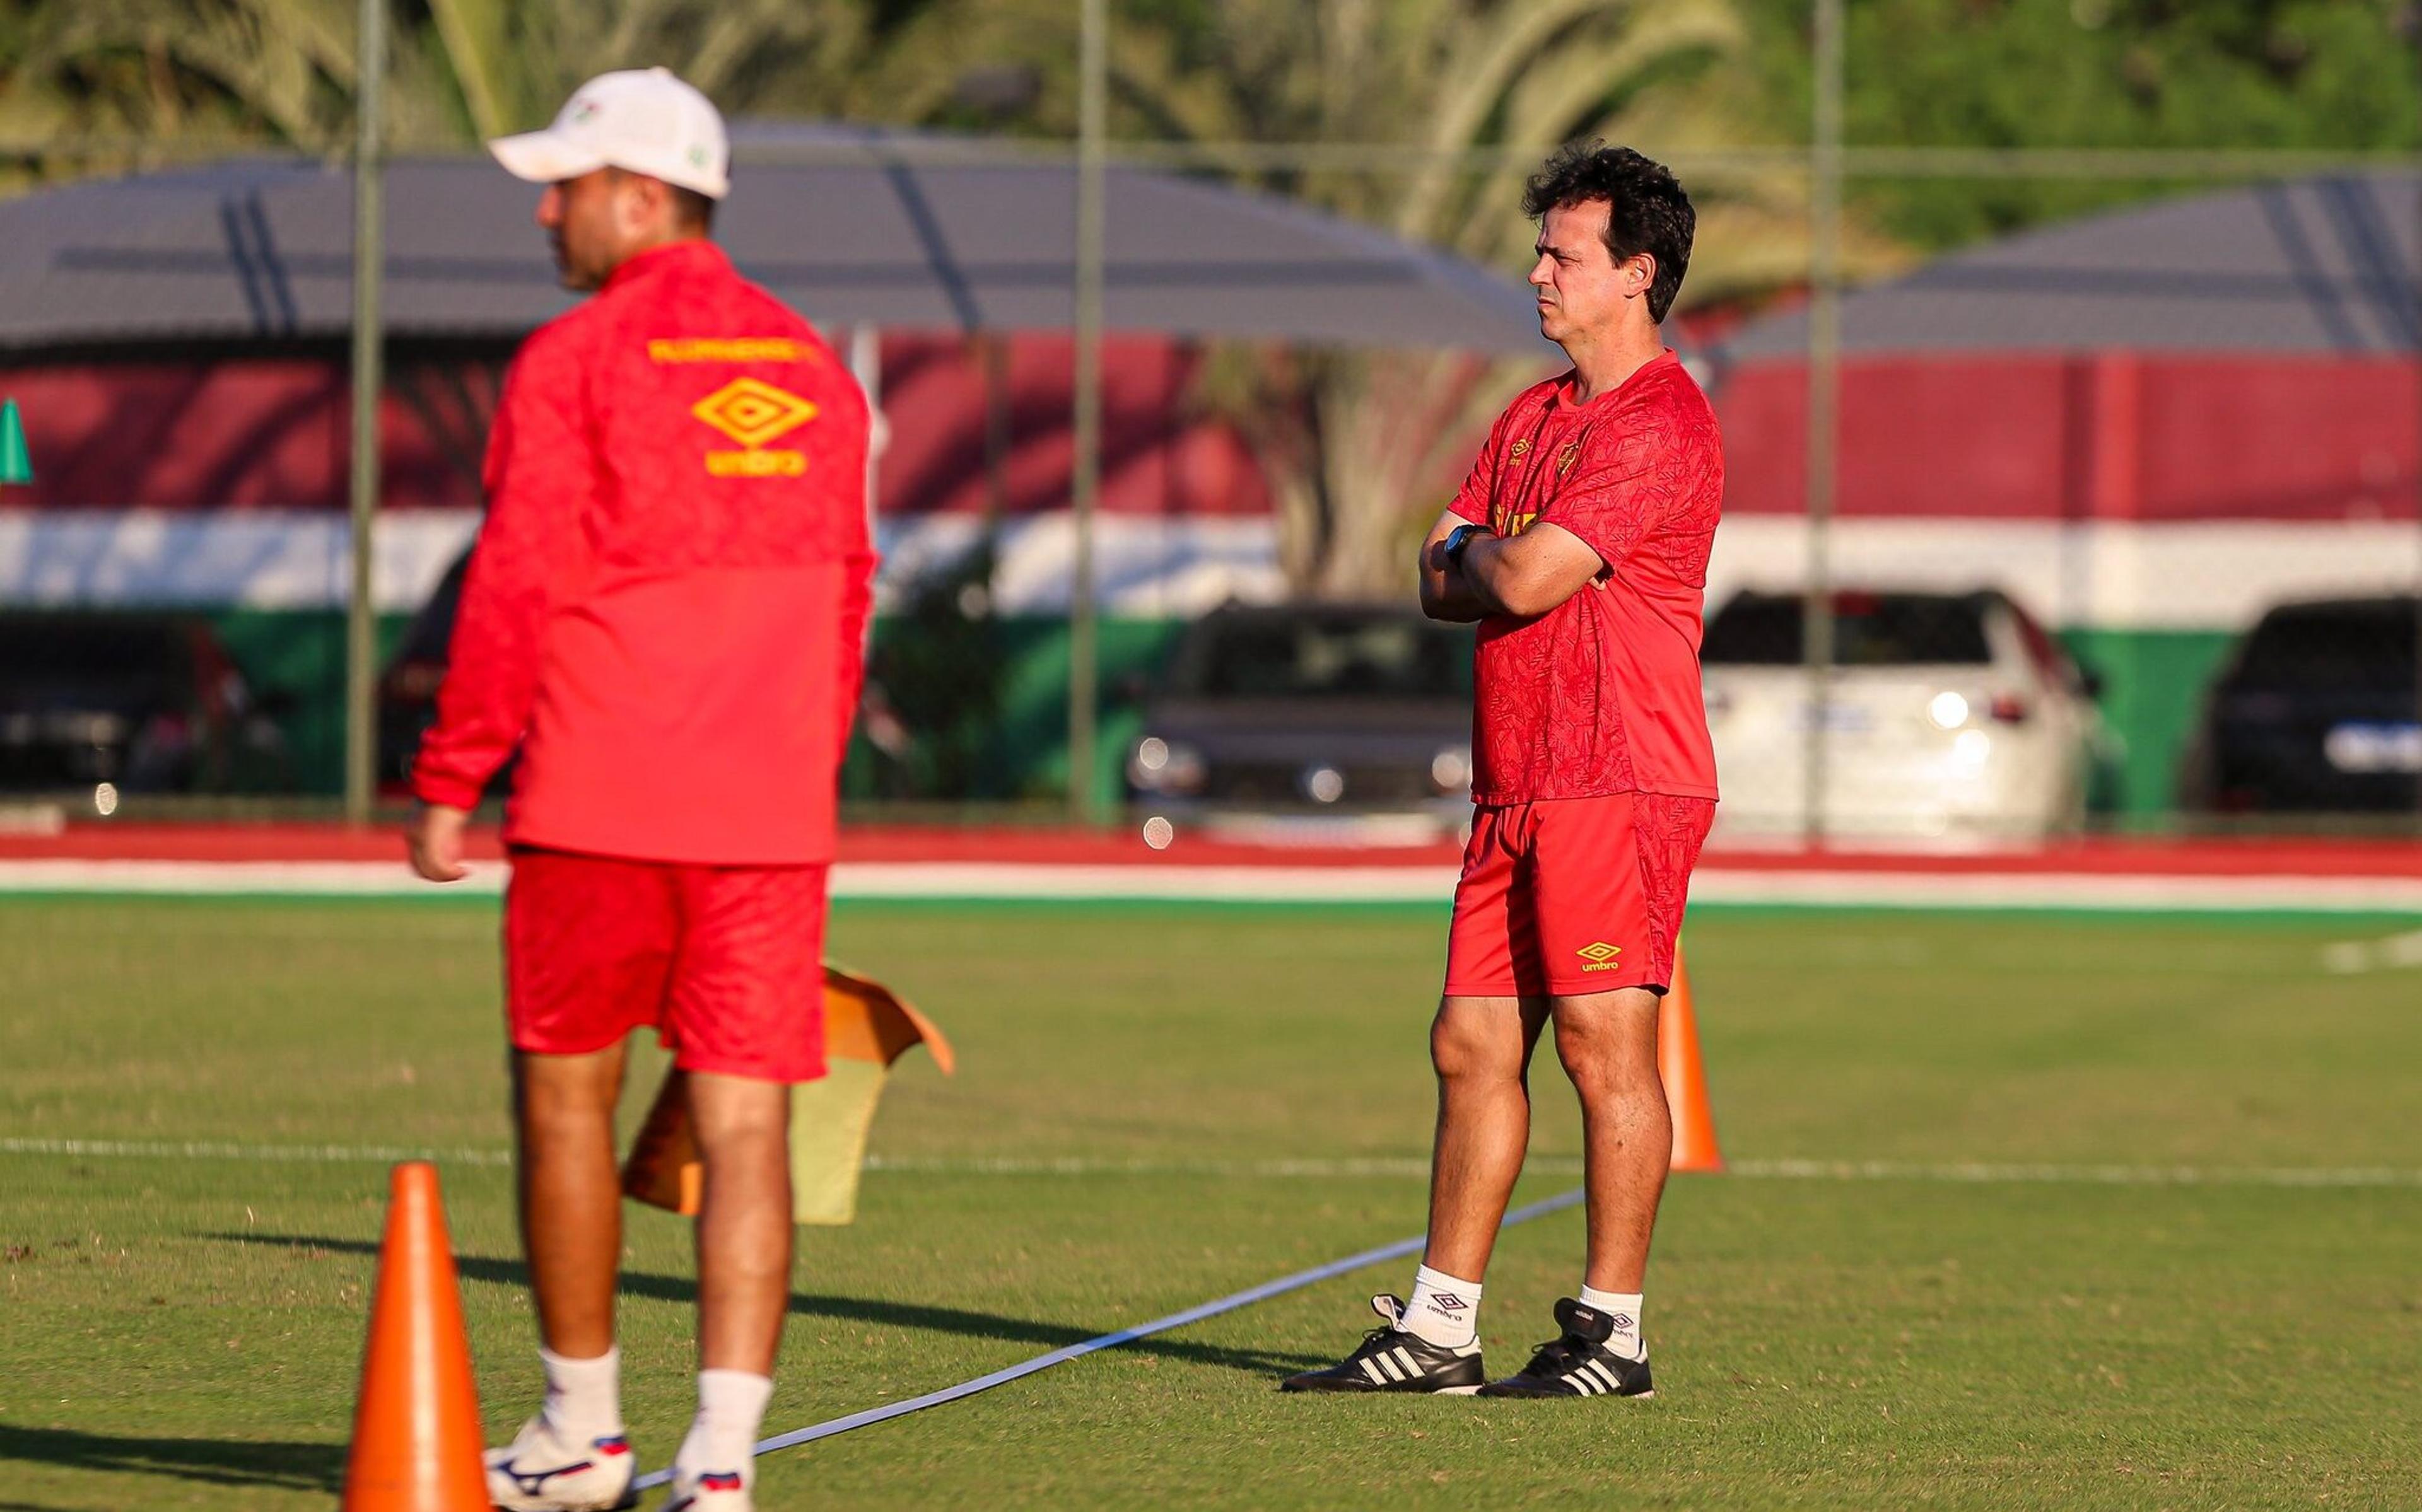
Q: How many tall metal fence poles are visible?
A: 3